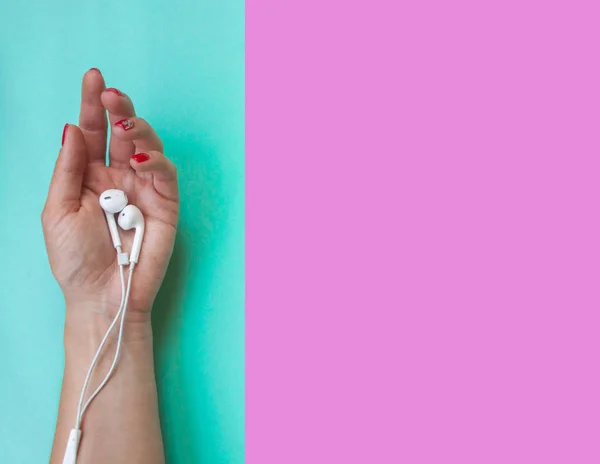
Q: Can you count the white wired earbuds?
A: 2